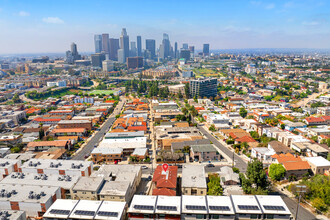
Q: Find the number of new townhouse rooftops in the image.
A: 9